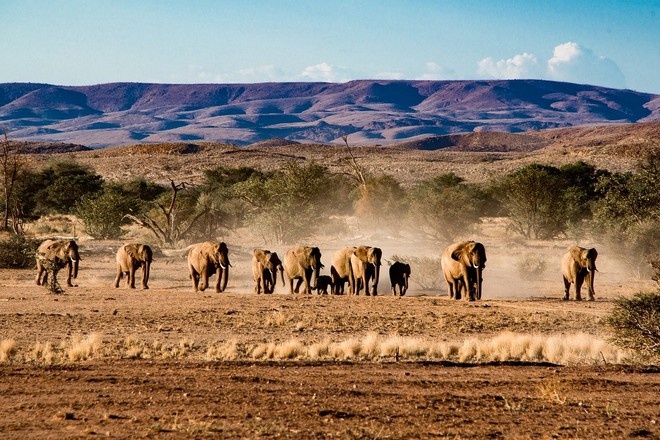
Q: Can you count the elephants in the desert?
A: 11